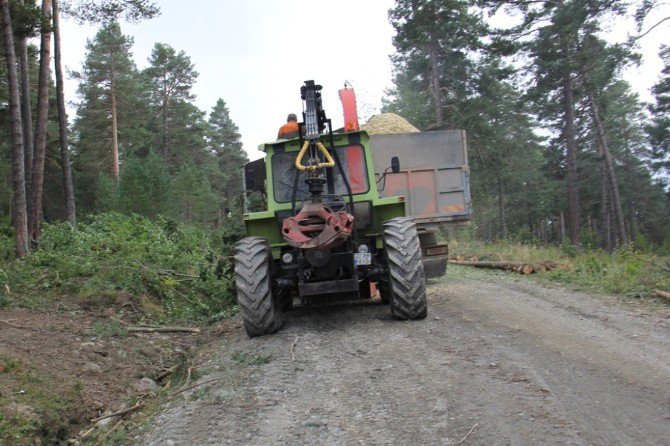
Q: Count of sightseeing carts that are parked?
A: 0